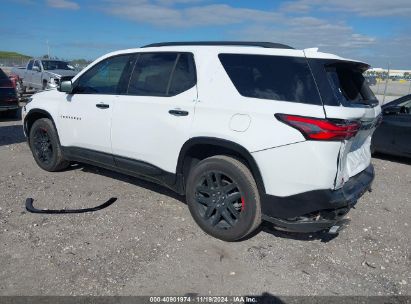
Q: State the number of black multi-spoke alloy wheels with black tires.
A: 2